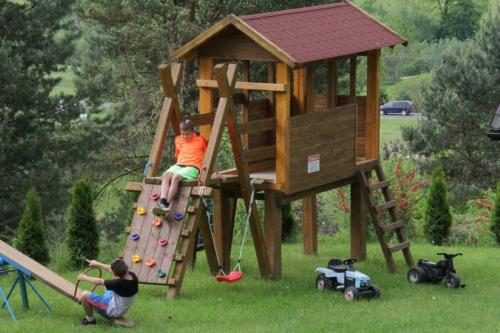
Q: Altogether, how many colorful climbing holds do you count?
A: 9